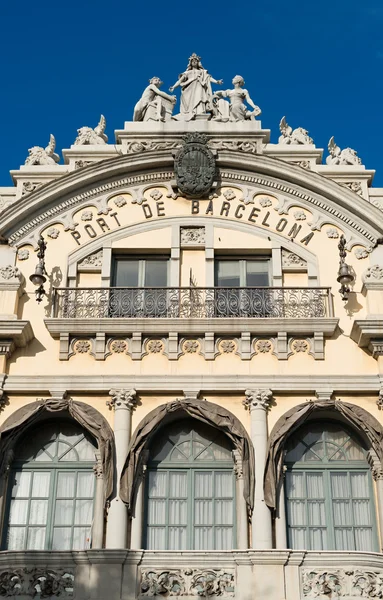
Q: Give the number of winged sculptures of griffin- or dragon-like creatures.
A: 4